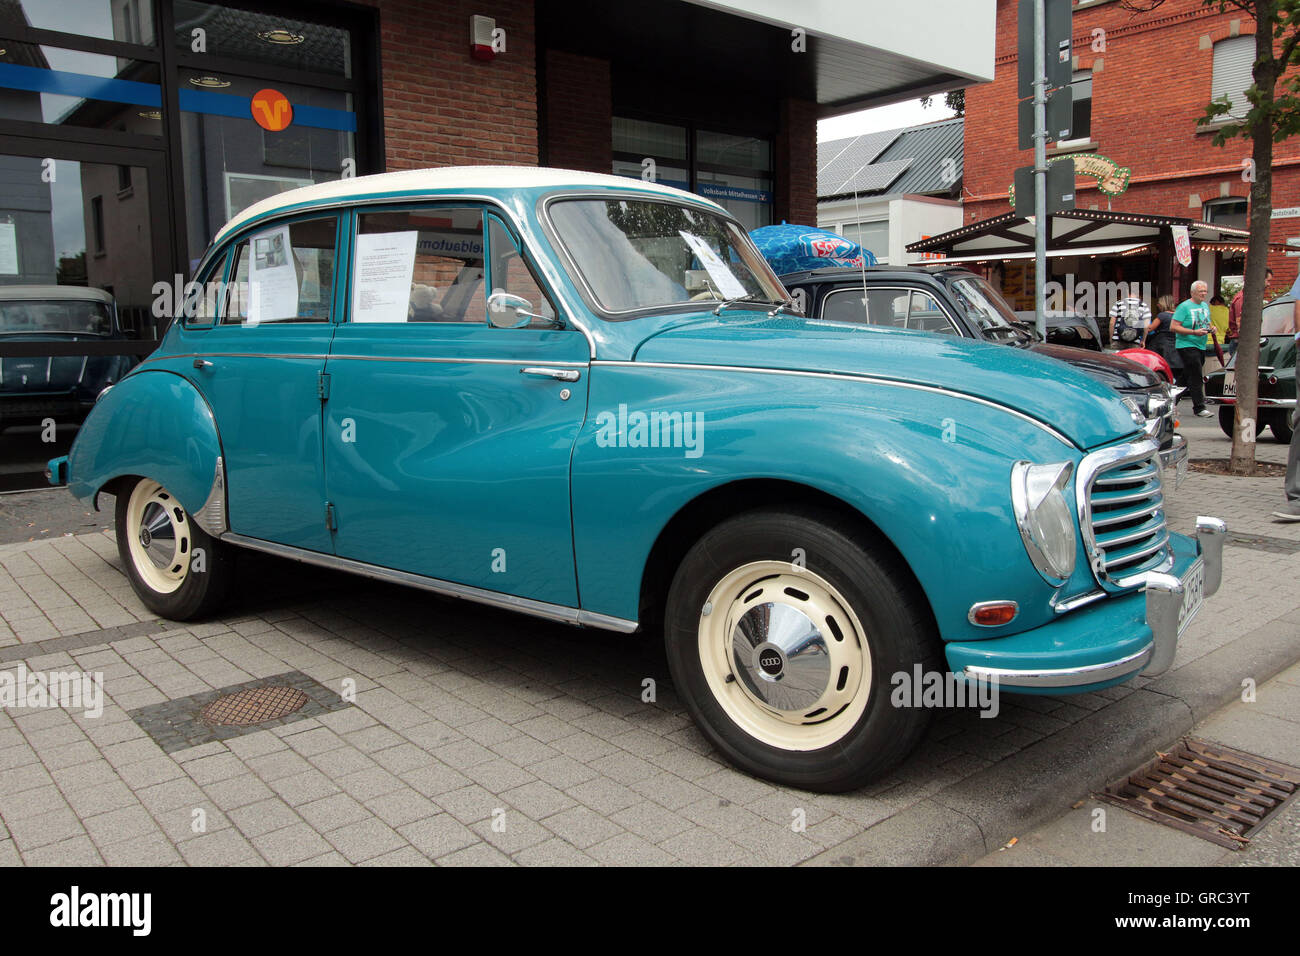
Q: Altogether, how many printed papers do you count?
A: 3